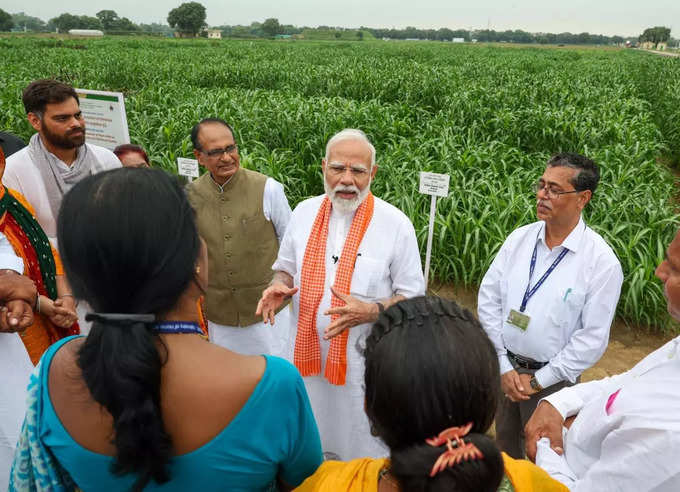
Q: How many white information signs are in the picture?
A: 3